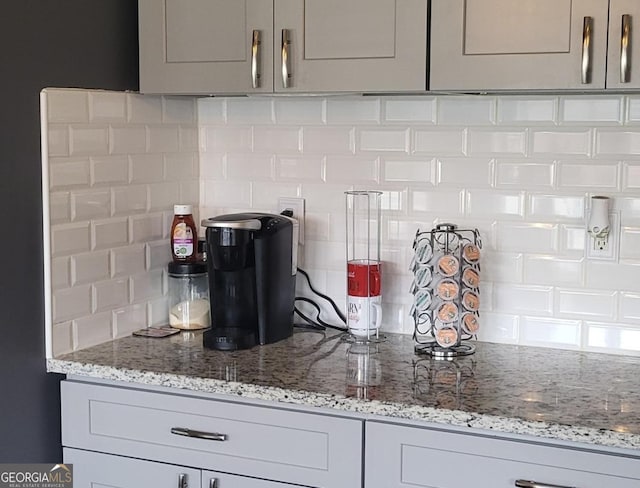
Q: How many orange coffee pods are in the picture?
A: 8